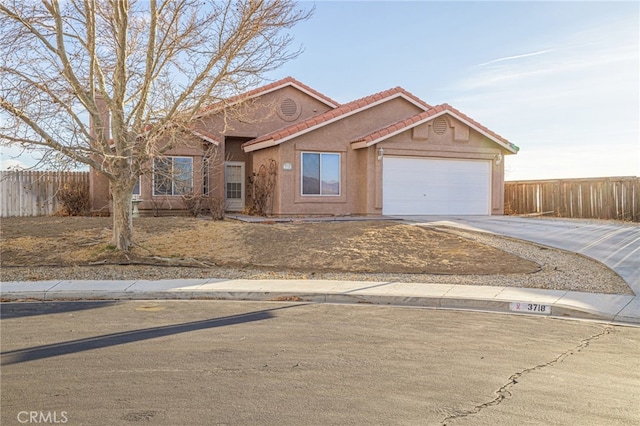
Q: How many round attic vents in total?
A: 2